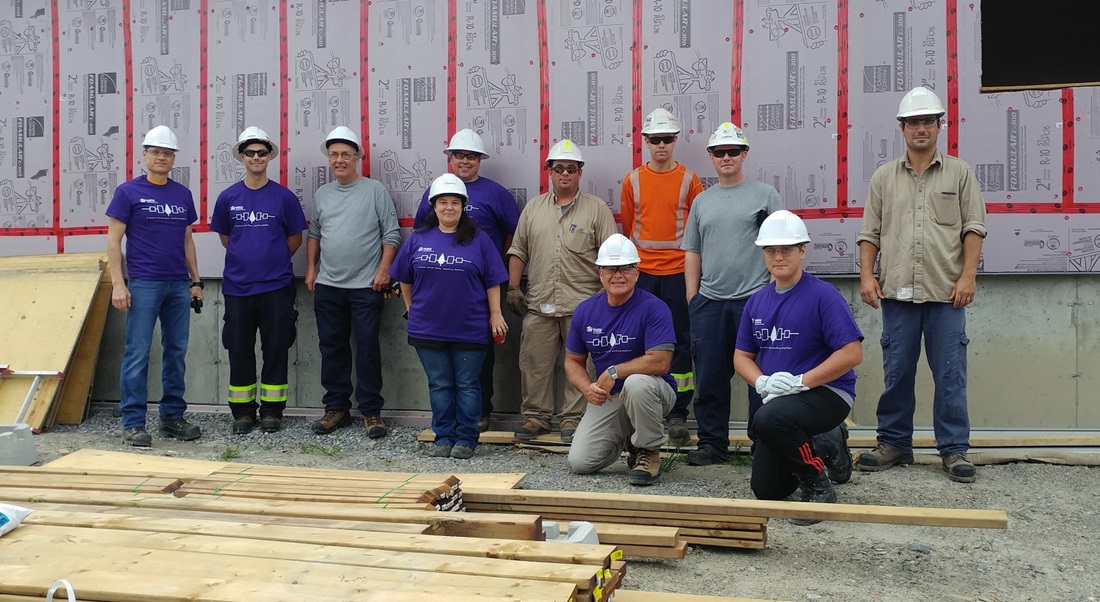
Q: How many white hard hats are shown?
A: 11